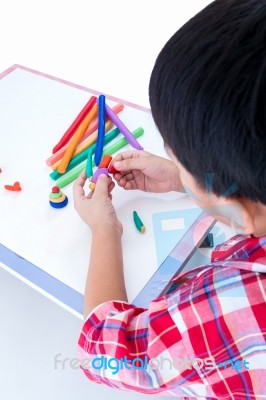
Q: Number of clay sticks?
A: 8